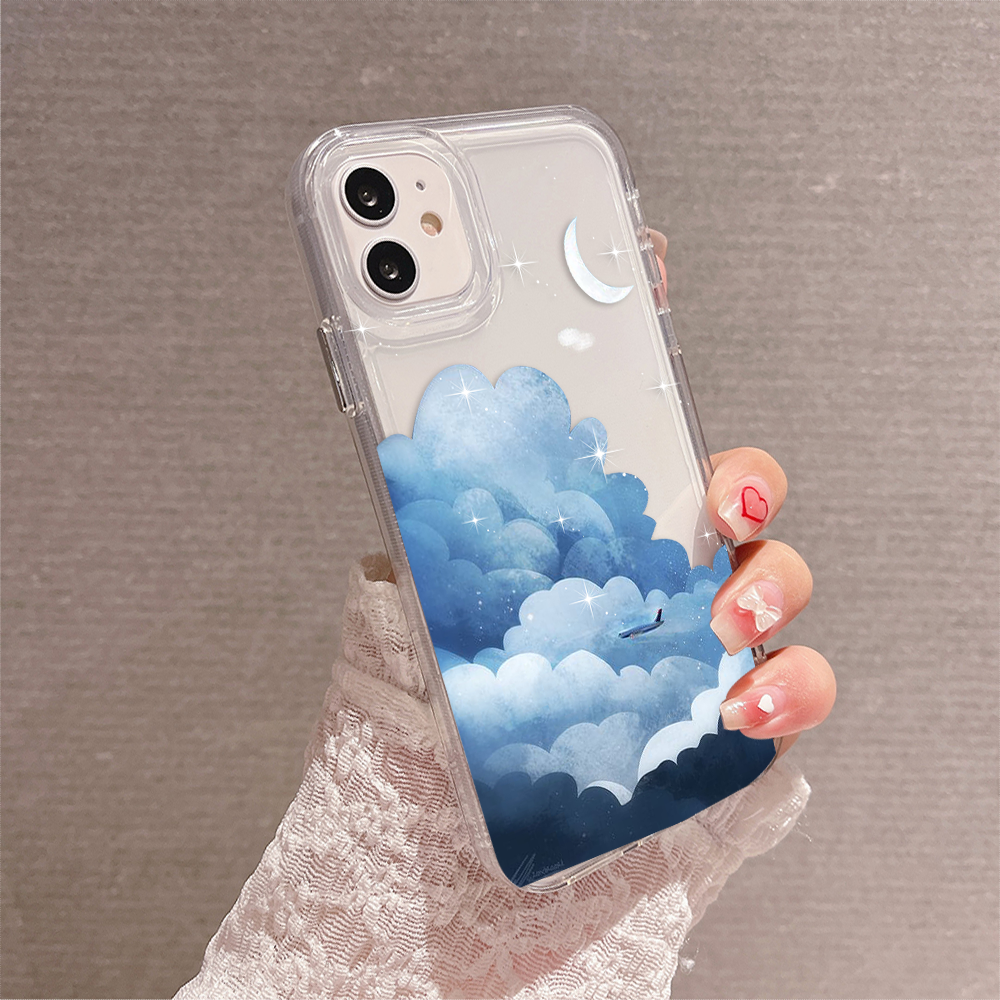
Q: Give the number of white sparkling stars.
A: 10